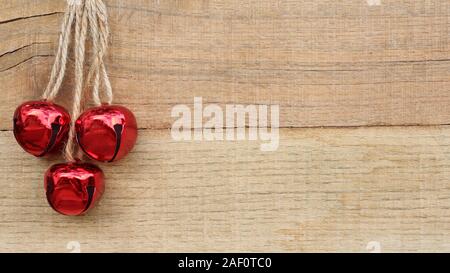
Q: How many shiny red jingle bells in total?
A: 3